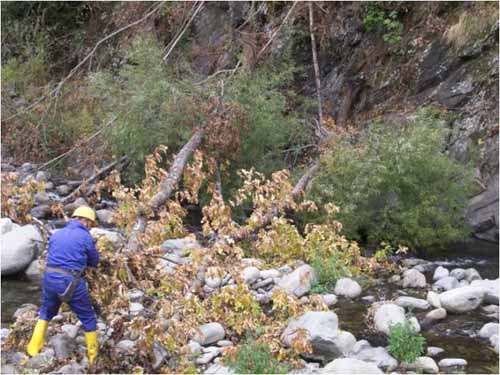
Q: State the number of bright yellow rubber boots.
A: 2